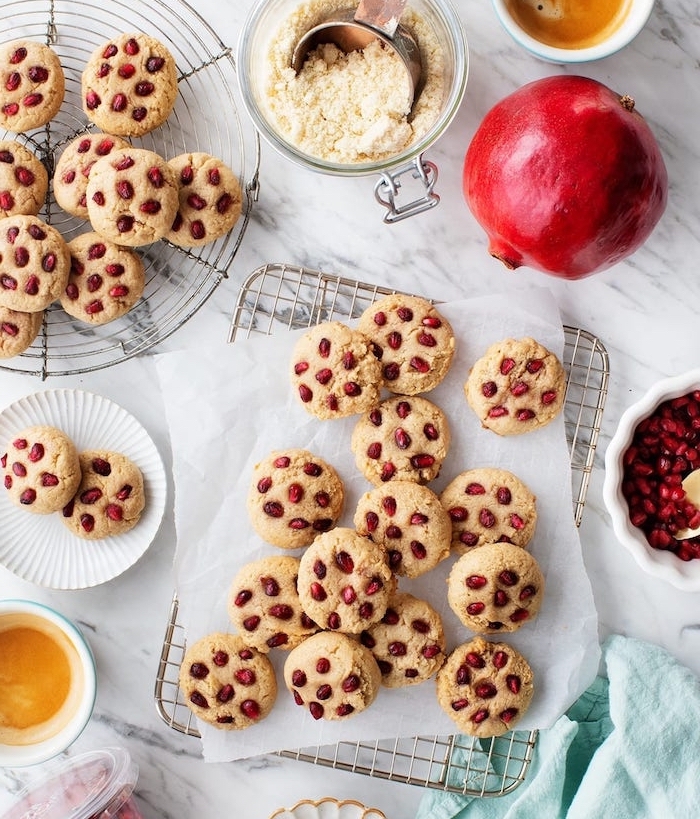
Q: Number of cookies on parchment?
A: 14